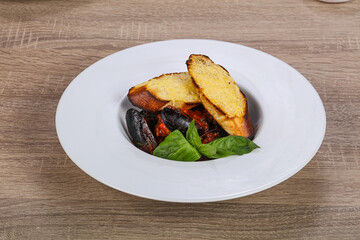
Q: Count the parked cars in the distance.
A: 0